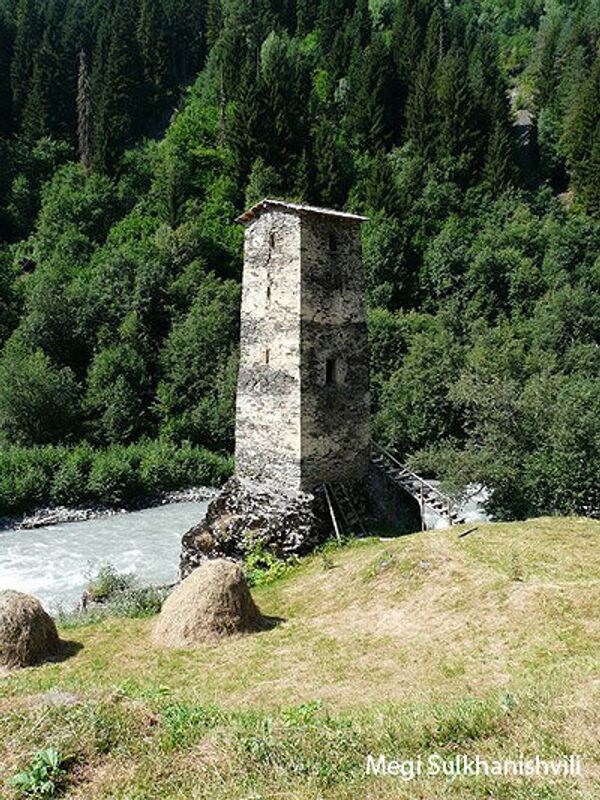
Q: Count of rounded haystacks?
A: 2